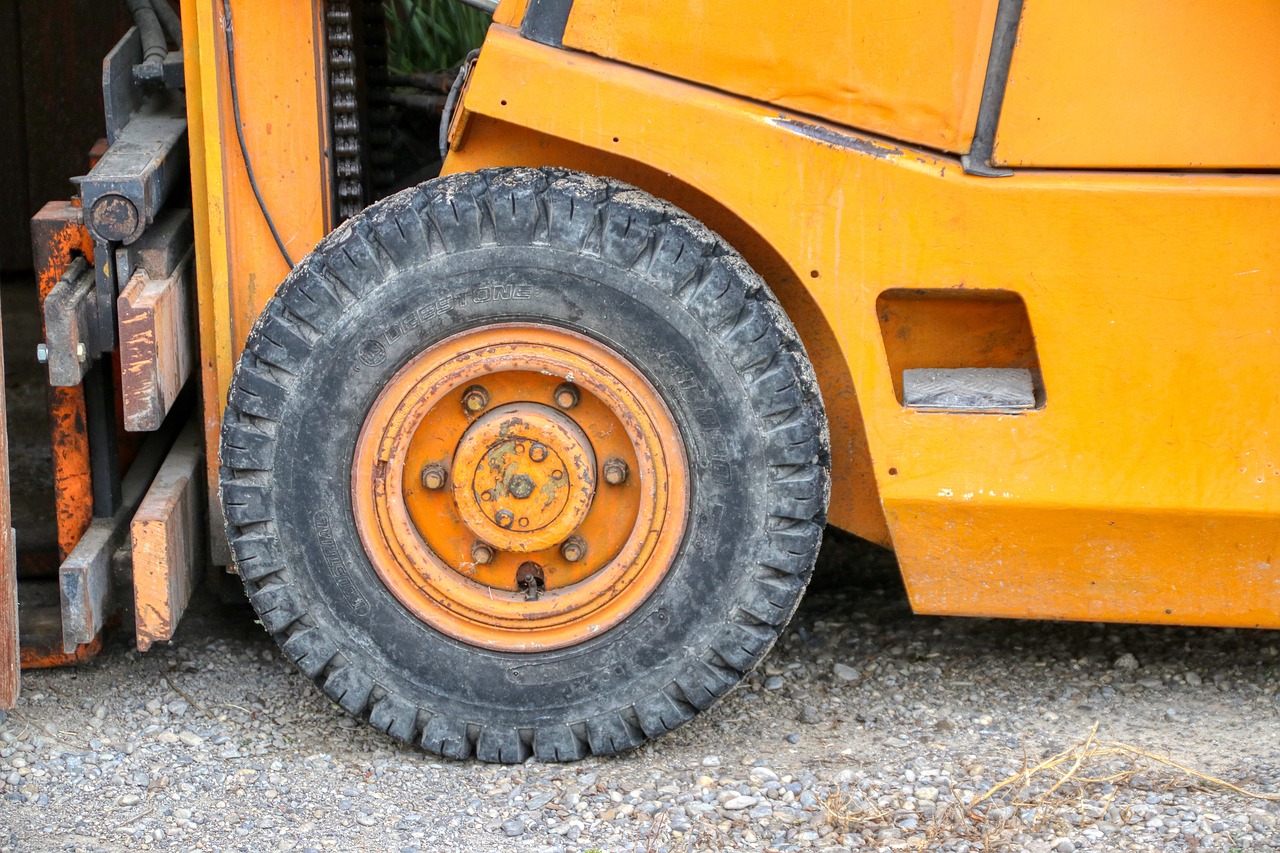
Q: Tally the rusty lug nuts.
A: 6